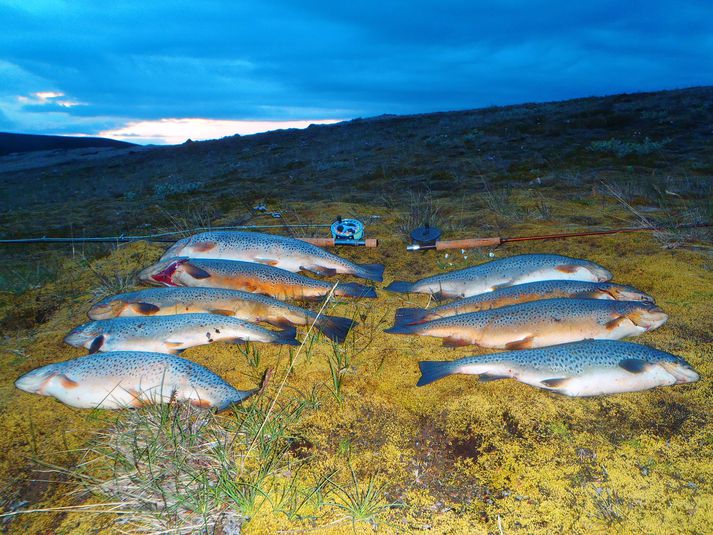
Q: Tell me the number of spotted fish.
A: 9